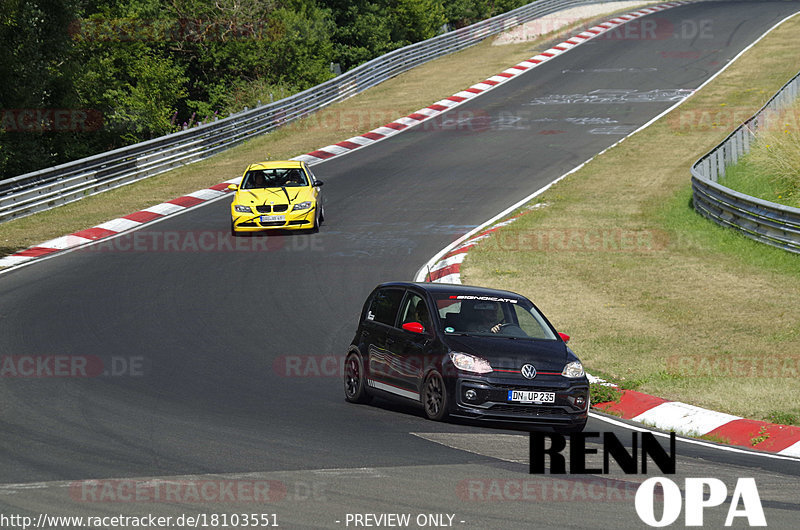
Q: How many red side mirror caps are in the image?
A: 2